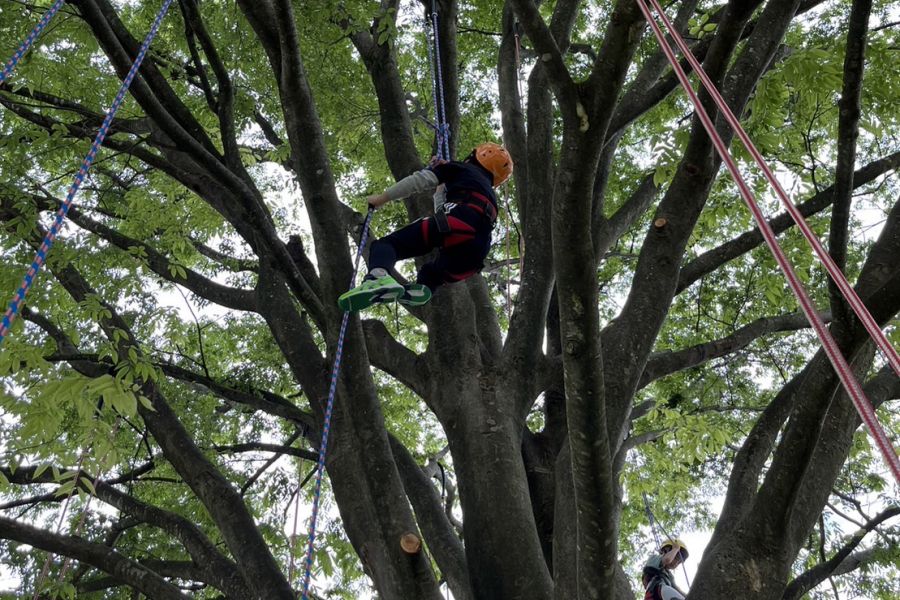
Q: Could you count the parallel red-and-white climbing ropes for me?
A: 2